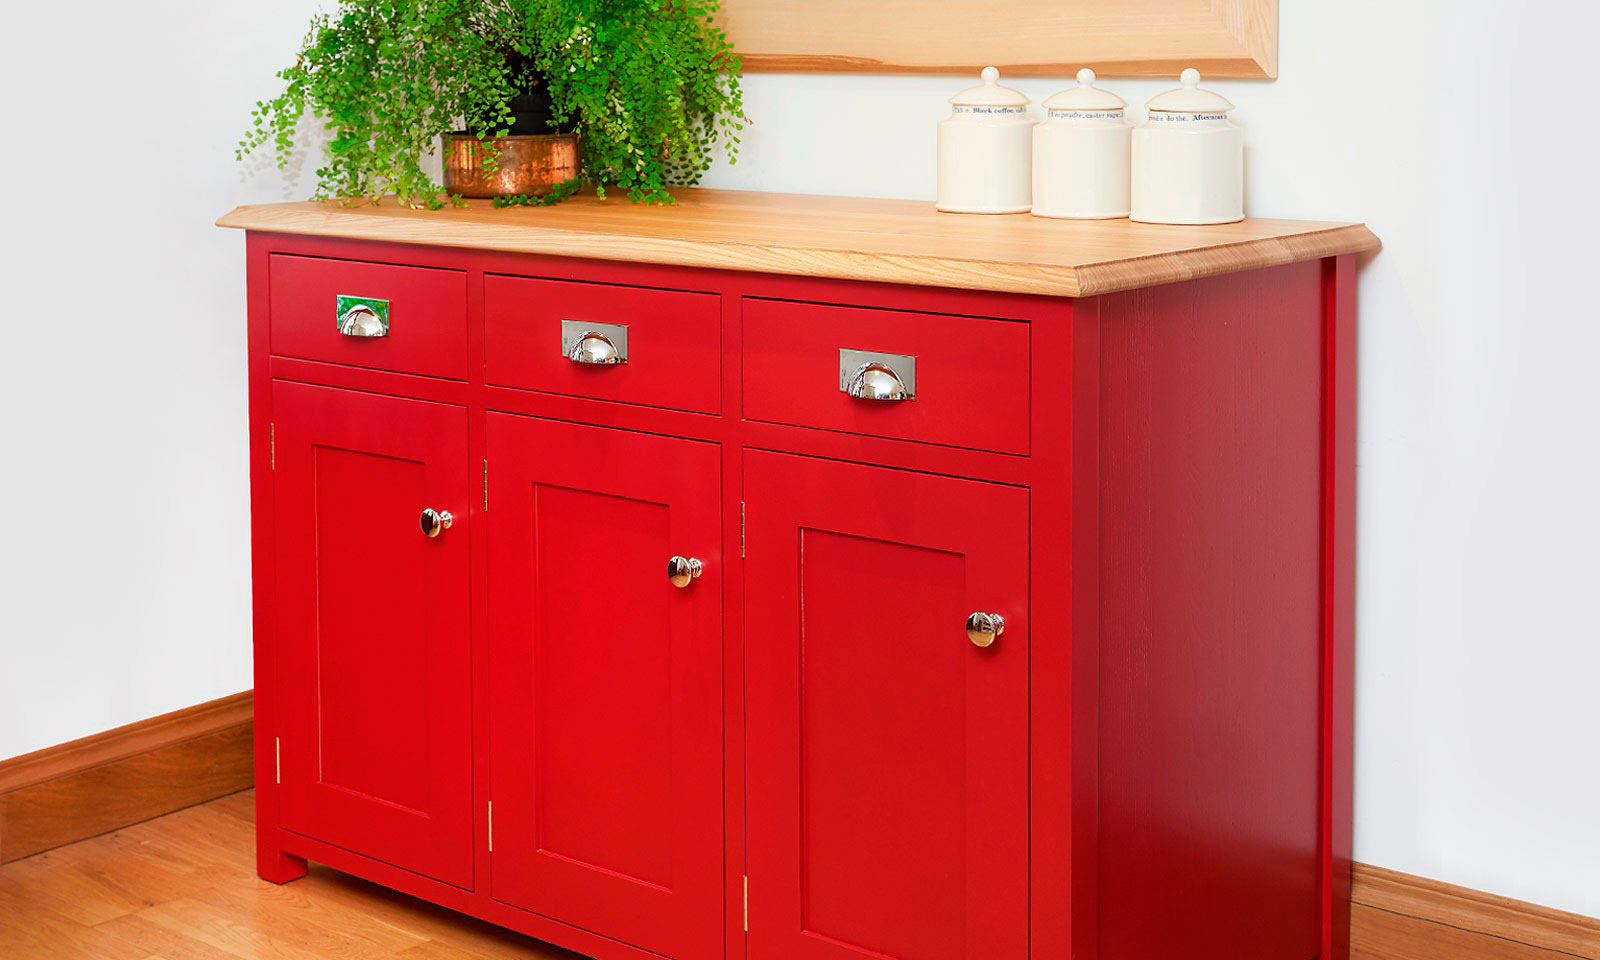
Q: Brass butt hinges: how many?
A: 6